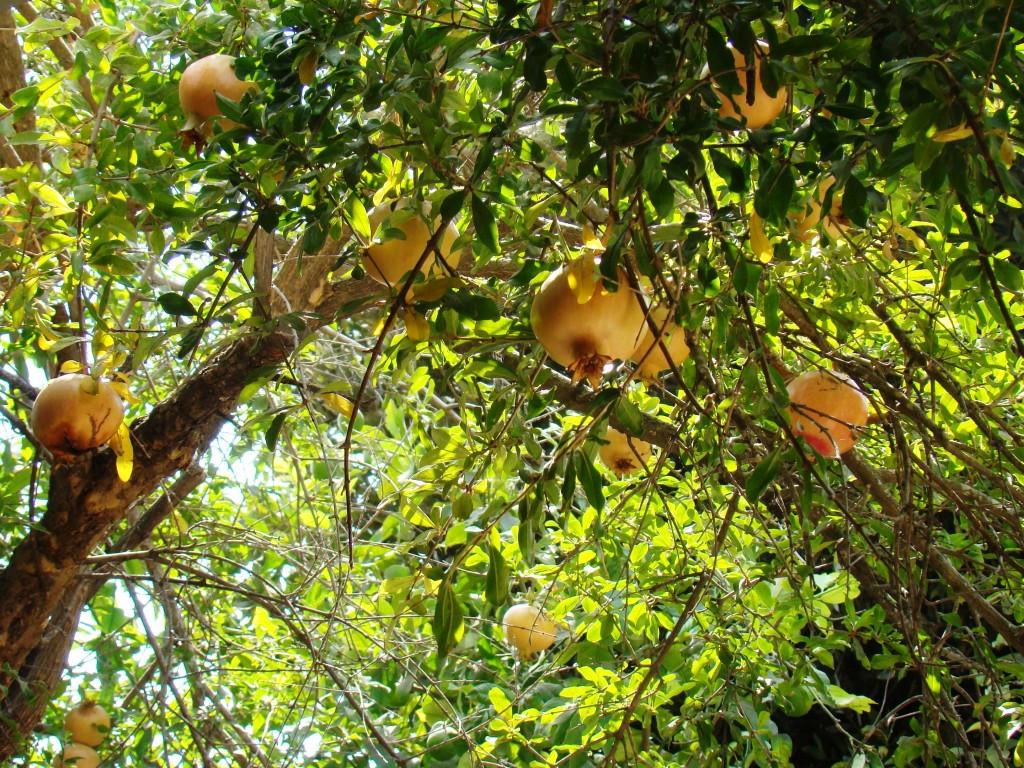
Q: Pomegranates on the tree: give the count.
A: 12